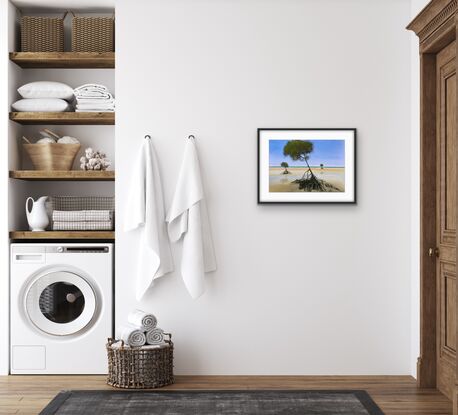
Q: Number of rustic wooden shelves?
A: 4